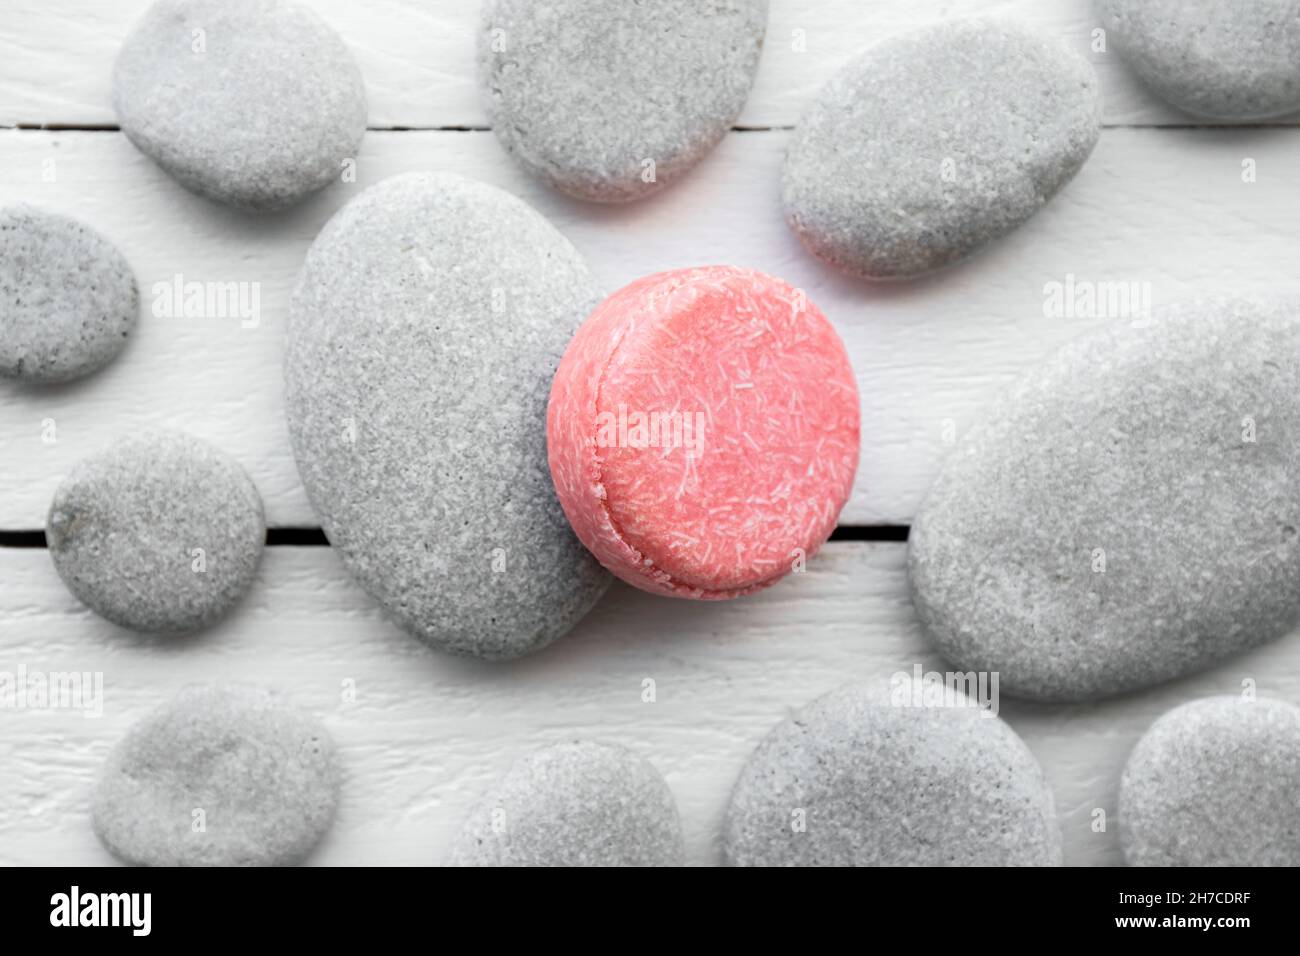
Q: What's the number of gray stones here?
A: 12